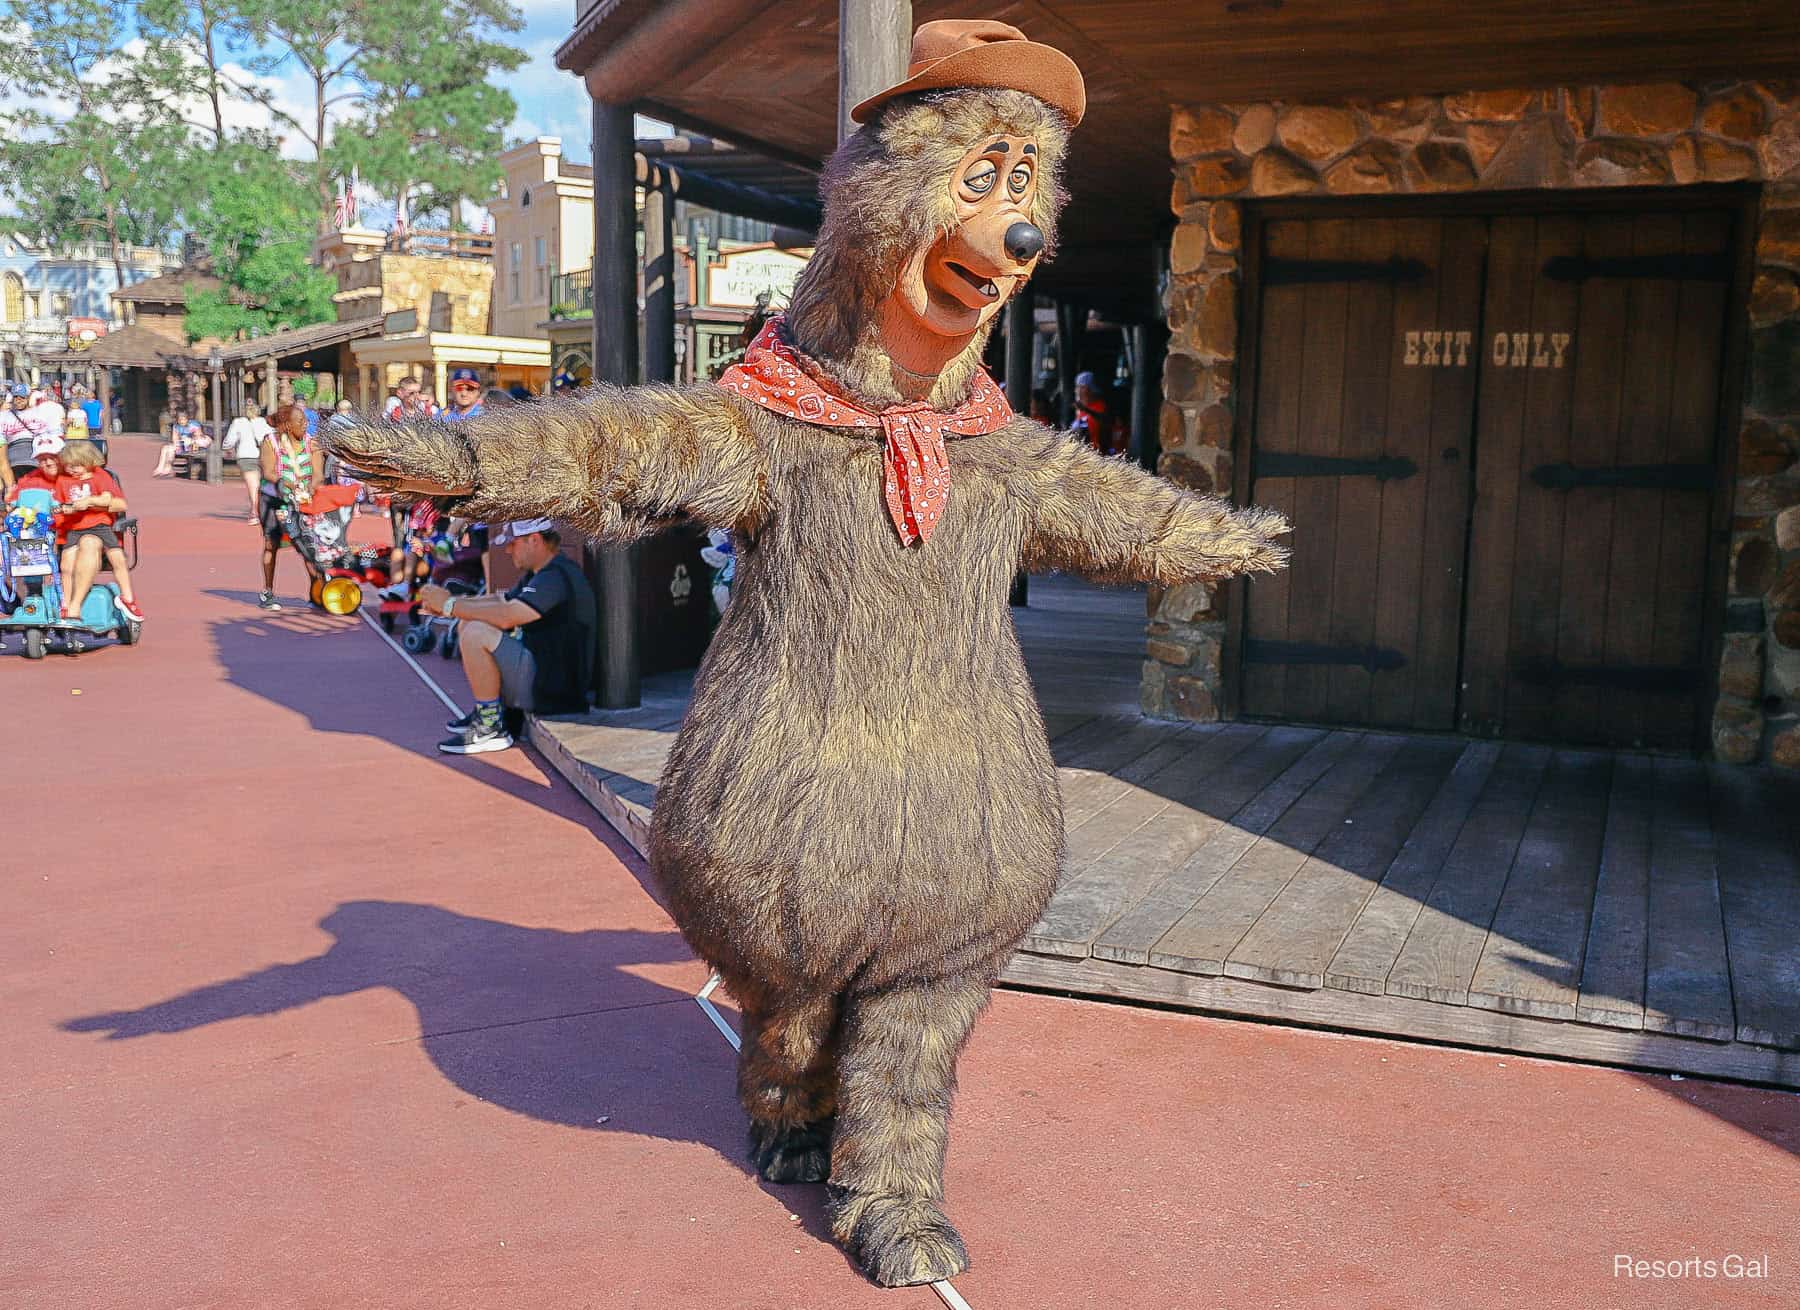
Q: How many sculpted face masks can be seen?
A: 1